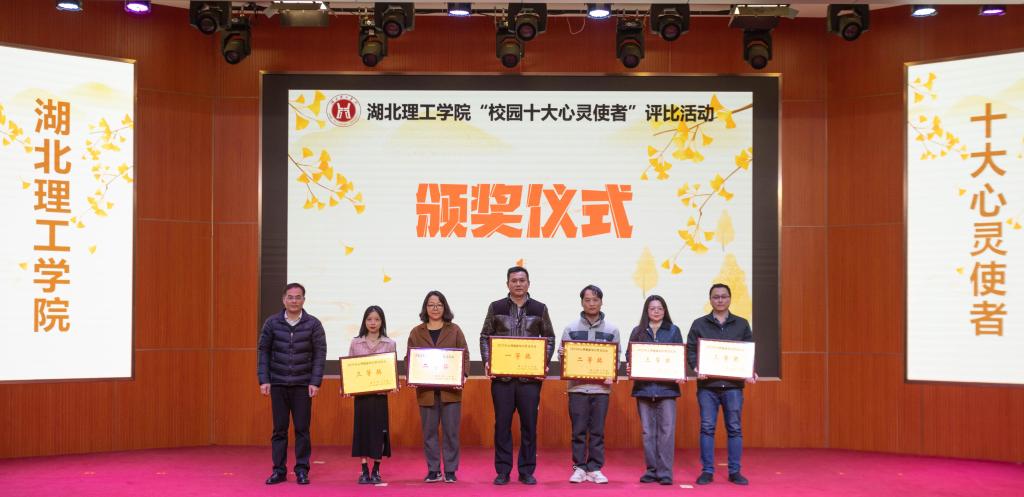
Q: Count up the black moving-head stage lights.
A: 10